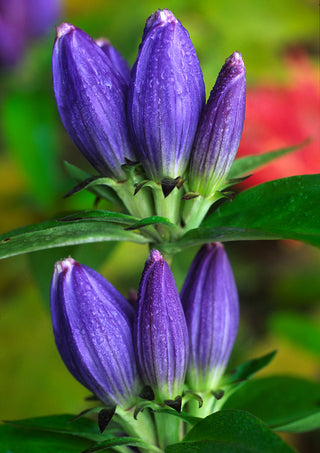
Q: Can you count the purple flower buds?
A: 7